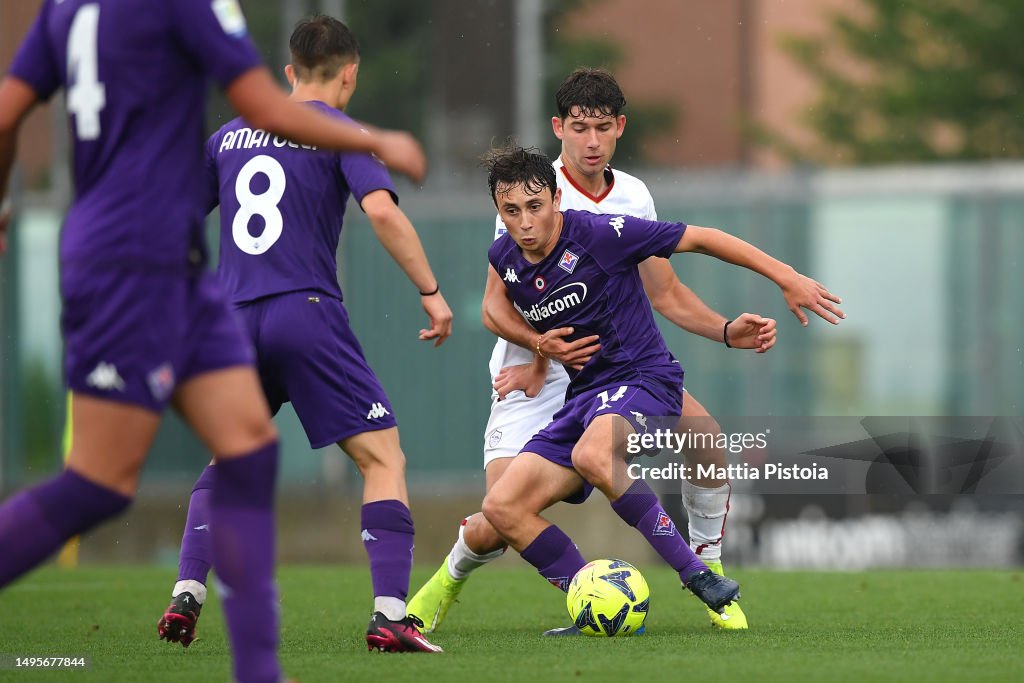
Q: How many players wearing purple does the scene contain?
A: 3